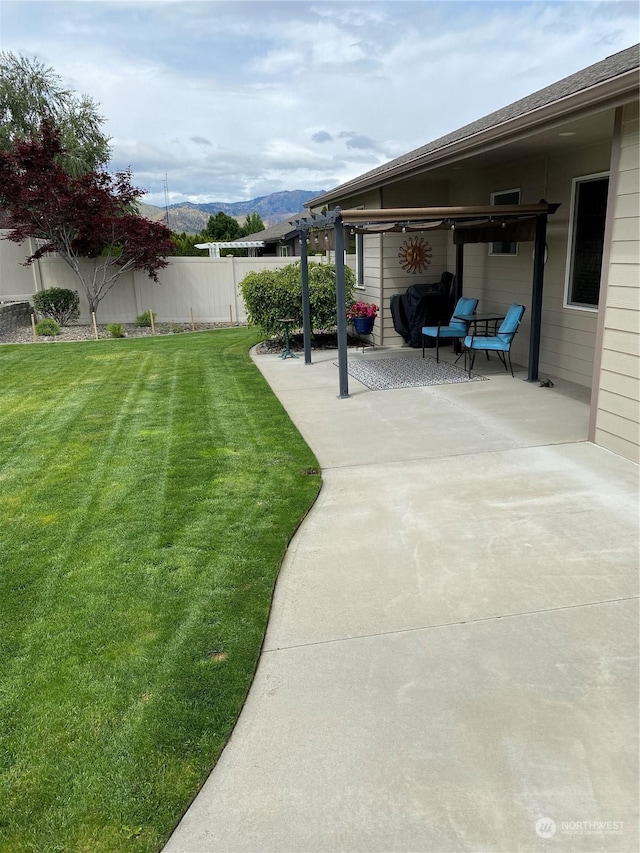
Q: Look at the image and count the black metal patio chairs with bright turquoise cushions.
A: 2